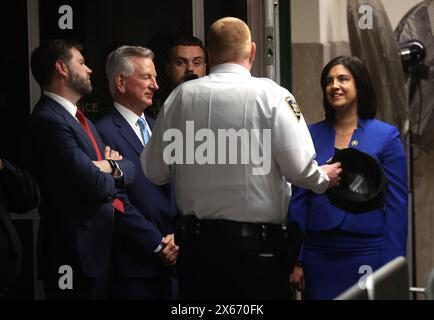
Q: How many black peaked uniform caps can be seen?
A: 1